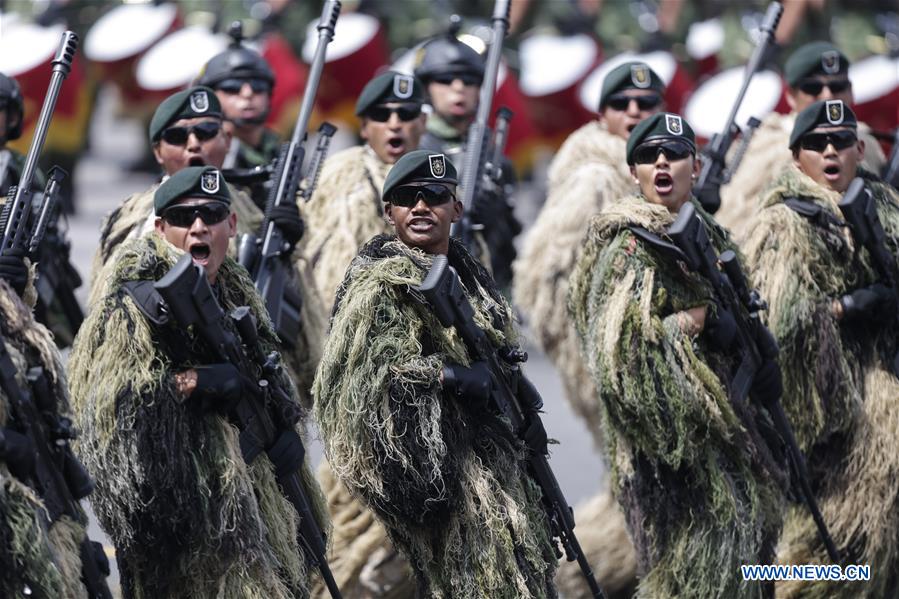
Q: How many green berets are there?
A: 8